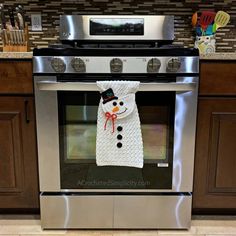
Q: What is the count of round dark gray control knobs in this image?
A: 5